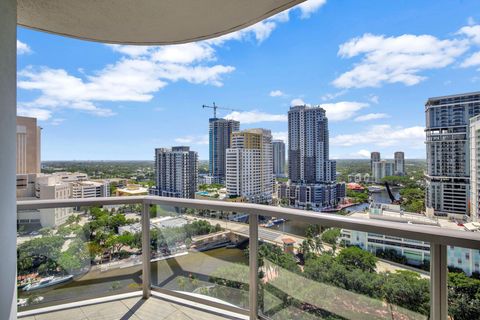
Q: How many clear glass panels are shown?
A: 4